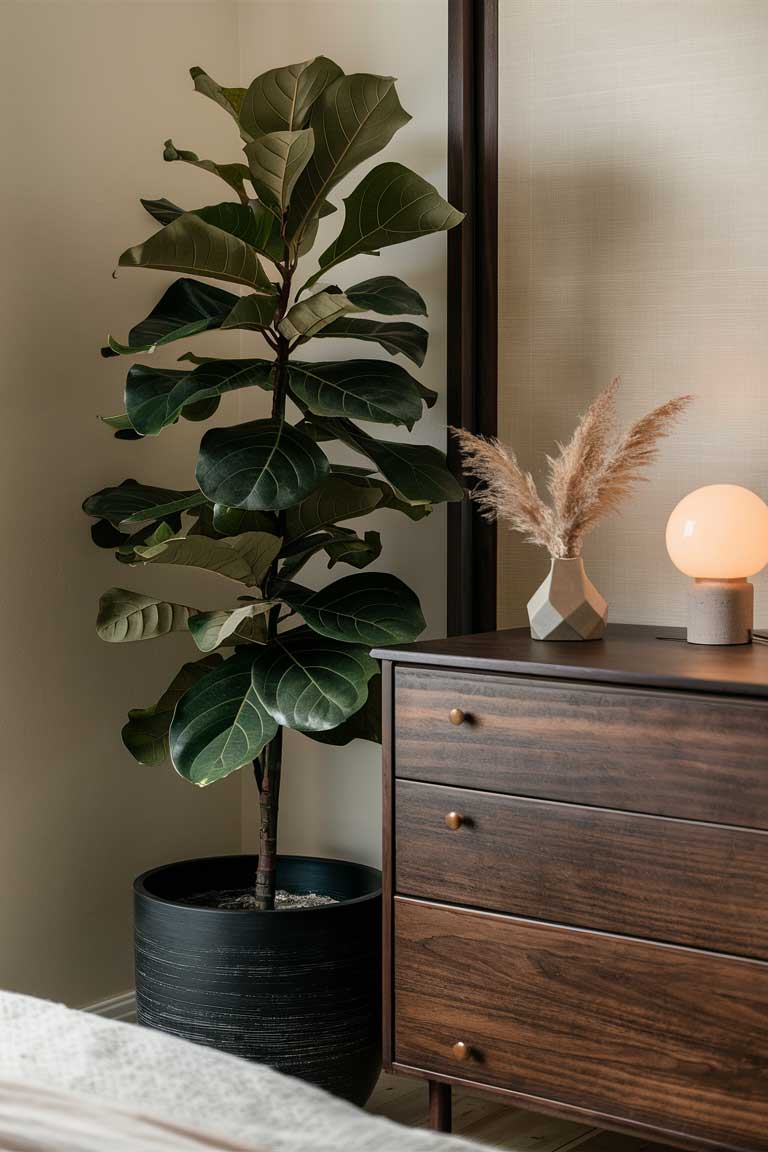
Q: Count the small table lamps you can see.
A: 1